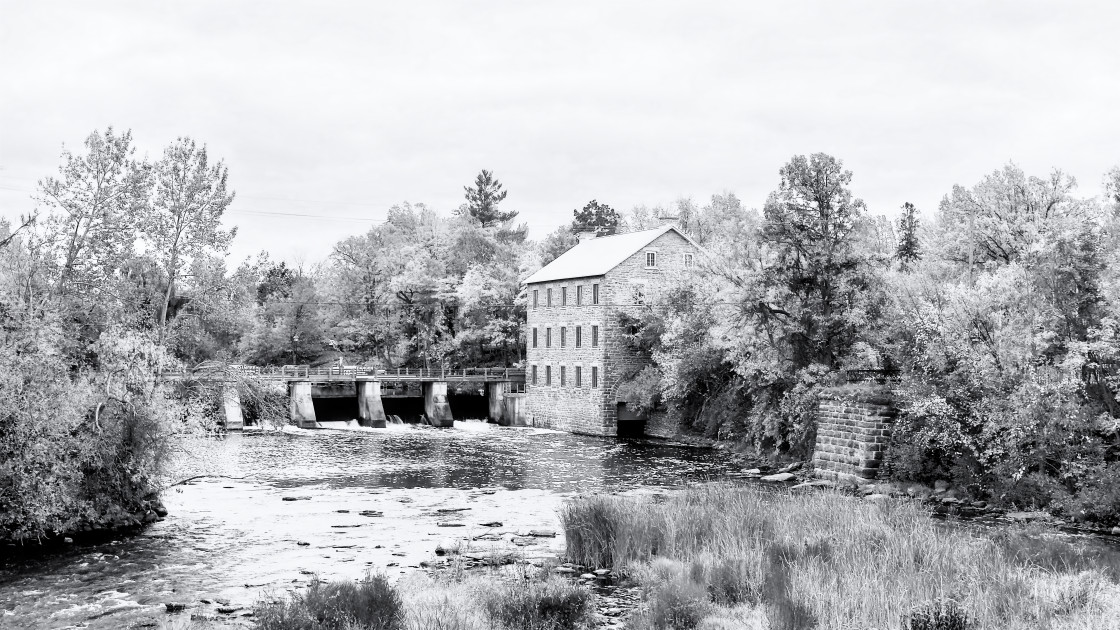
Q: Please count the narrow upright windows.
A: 15